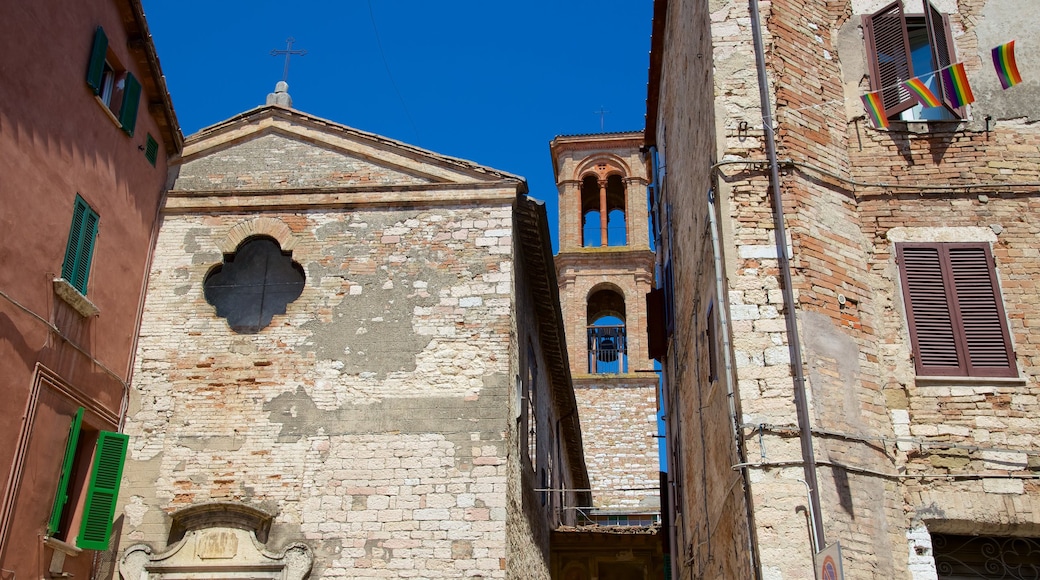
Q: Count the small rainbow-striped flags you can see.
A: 4